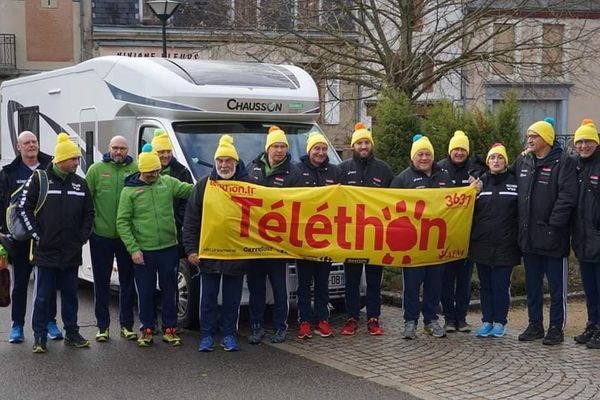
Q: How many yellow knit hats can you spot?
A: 12